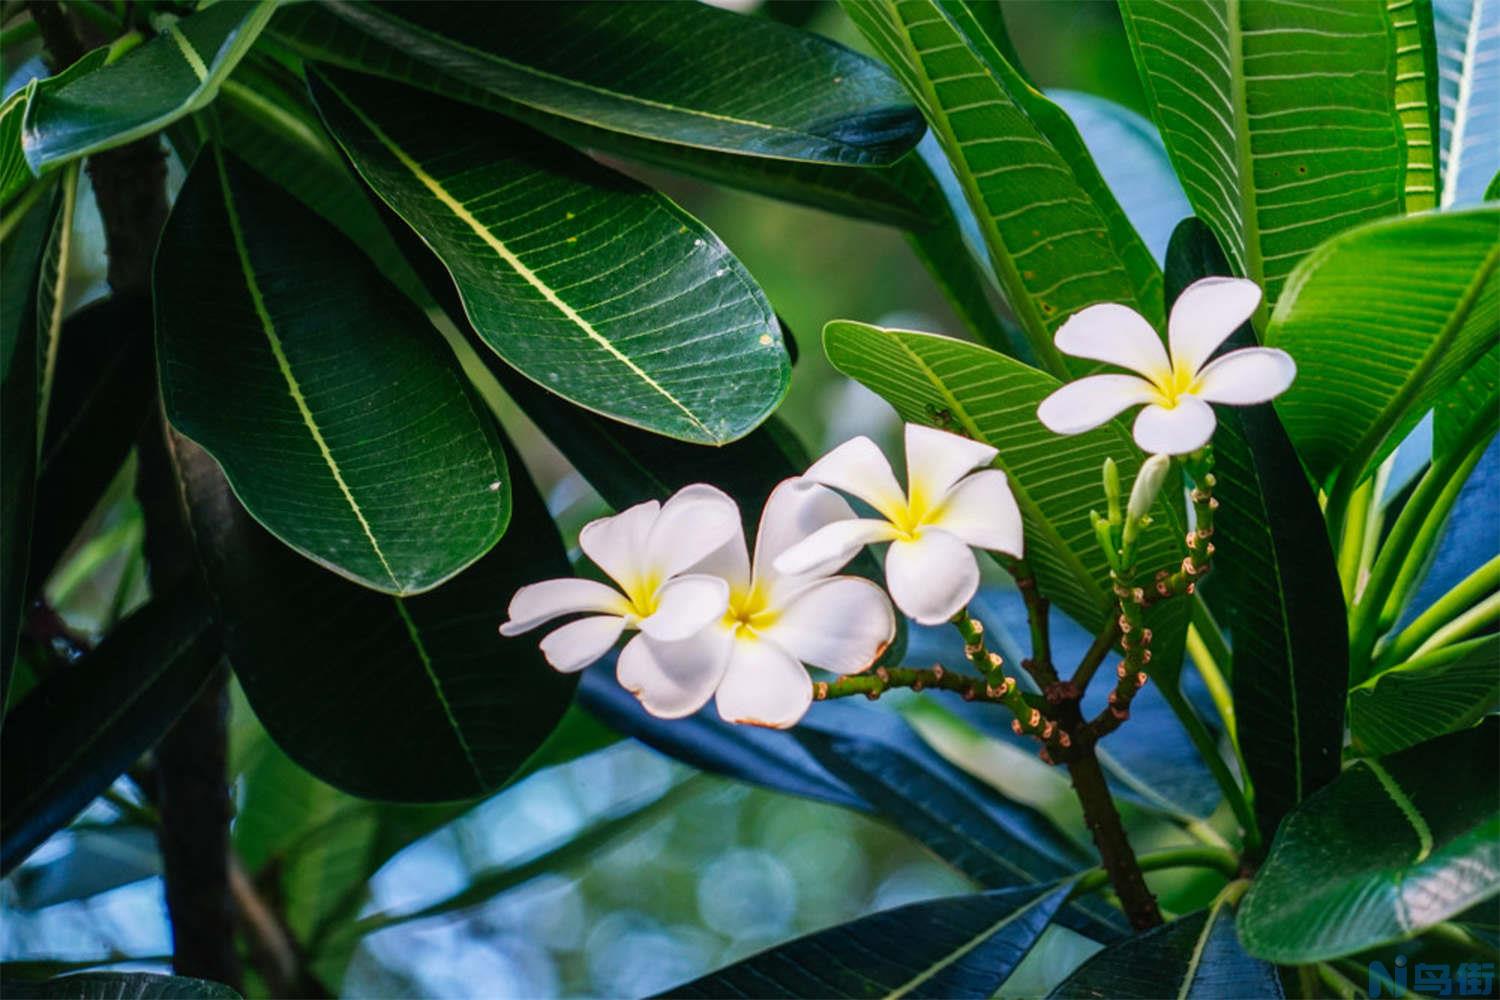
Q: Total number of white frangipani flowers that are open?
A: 4